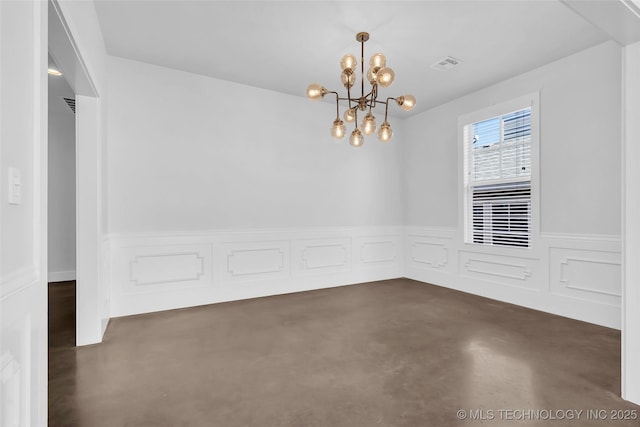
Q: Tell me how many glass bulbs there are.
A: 12